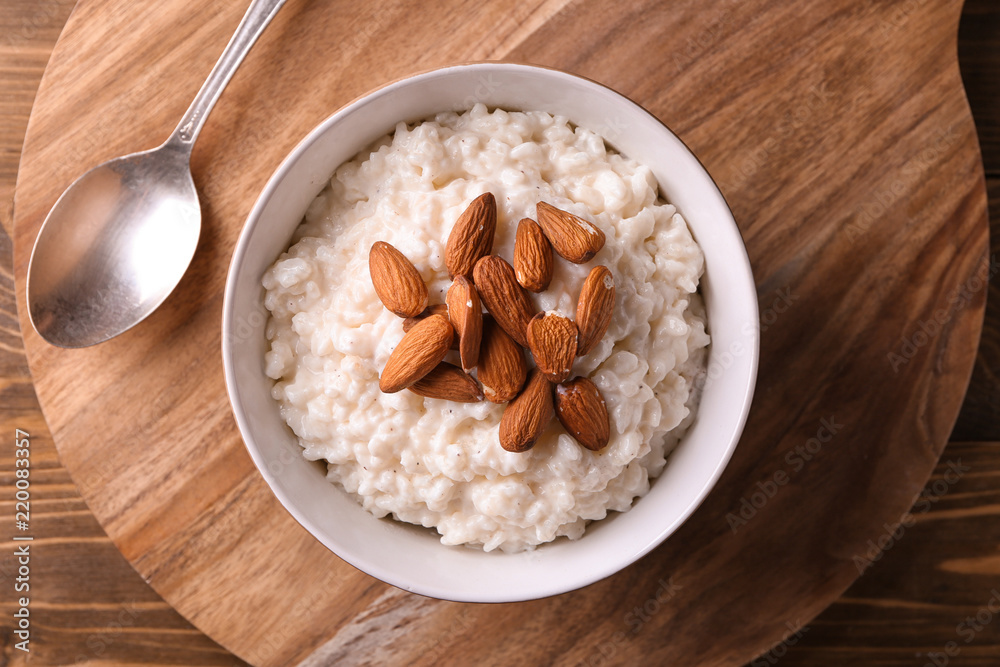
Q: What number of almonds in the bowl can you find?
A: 14